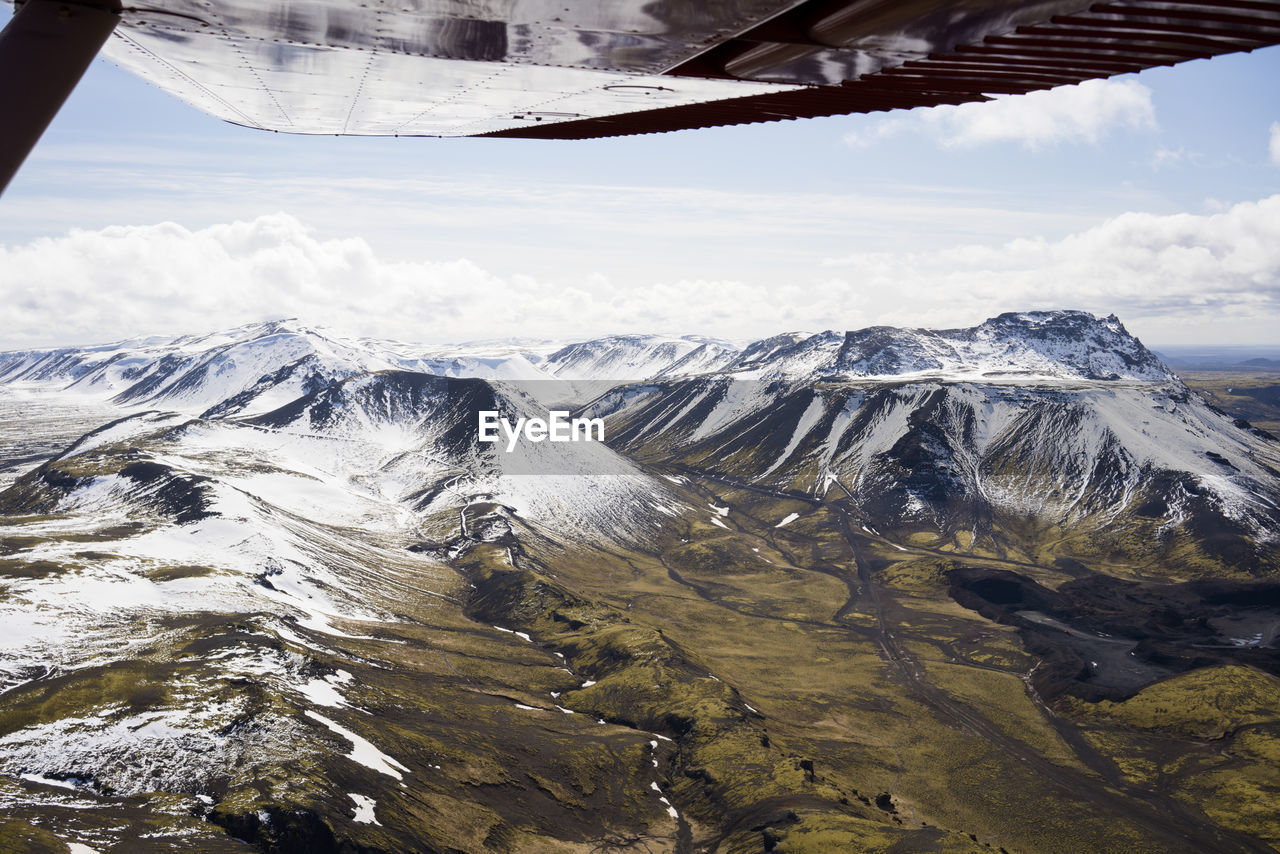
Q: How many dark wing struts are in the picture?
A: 1